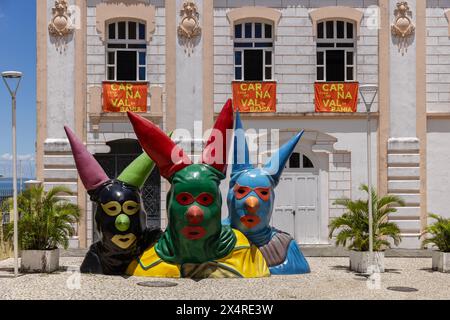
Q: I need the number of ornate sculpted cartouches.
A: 3